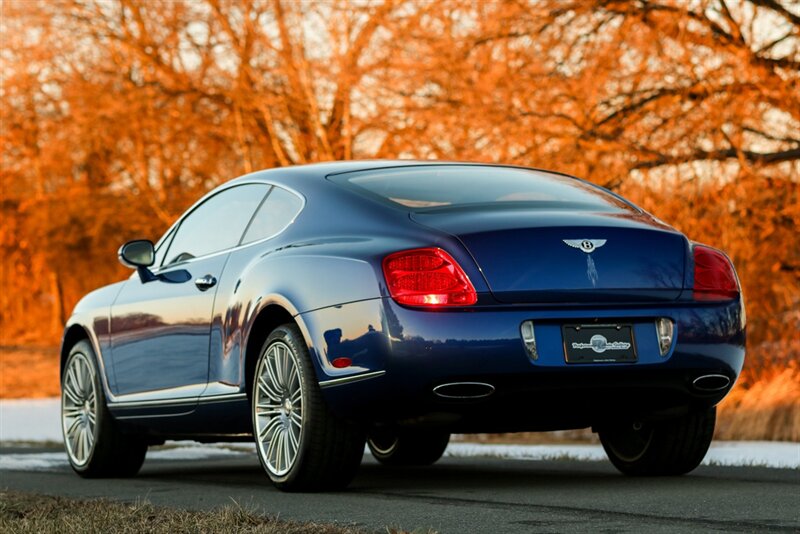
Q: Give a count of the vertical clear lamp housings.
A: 2